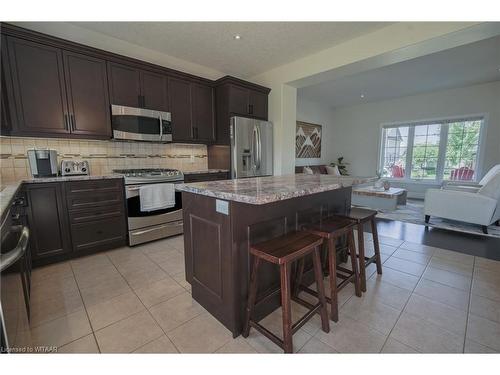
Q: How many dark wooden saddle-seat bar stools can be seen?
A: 3